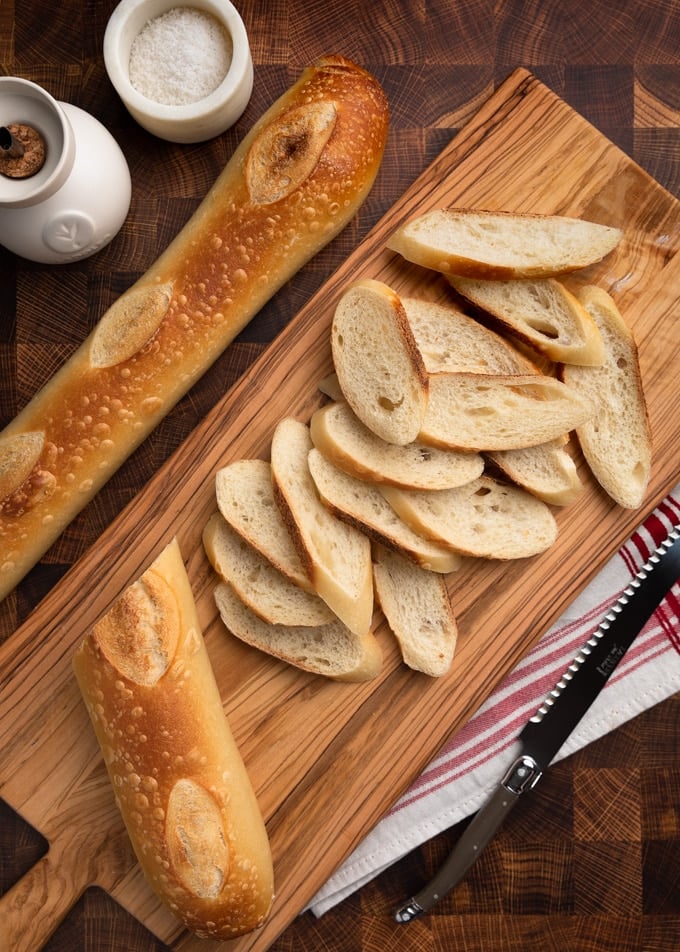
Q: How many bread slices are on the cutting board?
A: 15